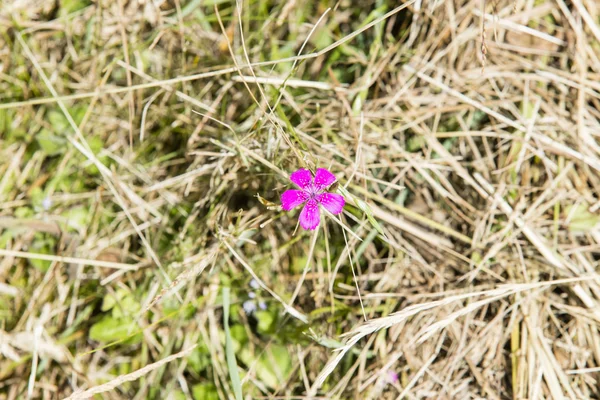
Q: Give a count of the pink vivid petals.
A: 5